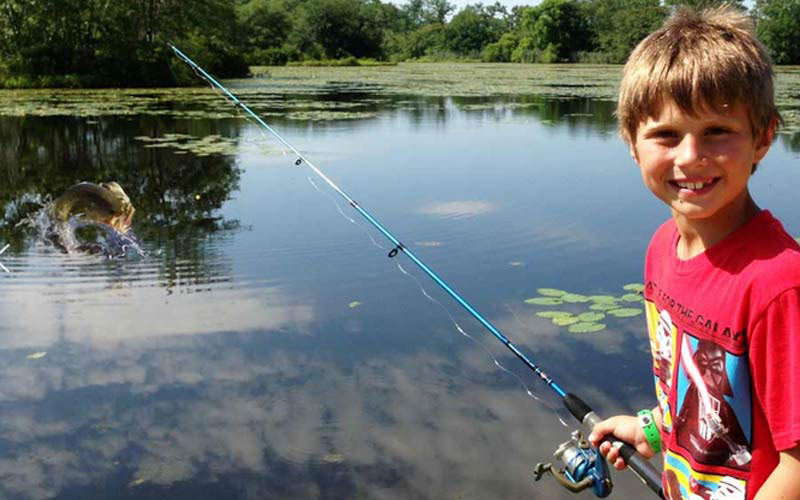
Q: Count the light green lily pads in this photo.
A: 12